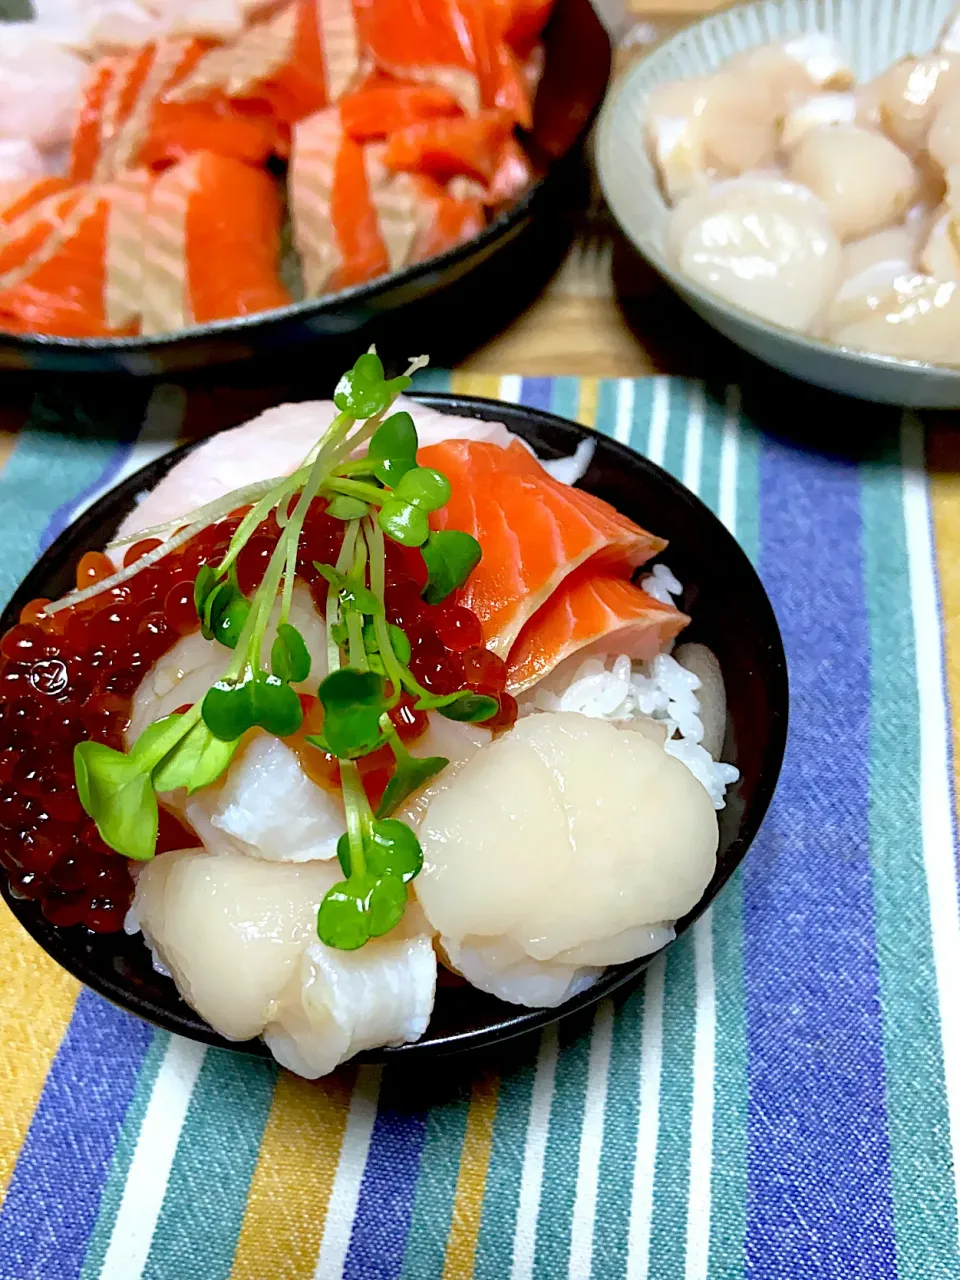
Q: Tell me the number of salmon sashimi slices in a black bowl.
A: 2